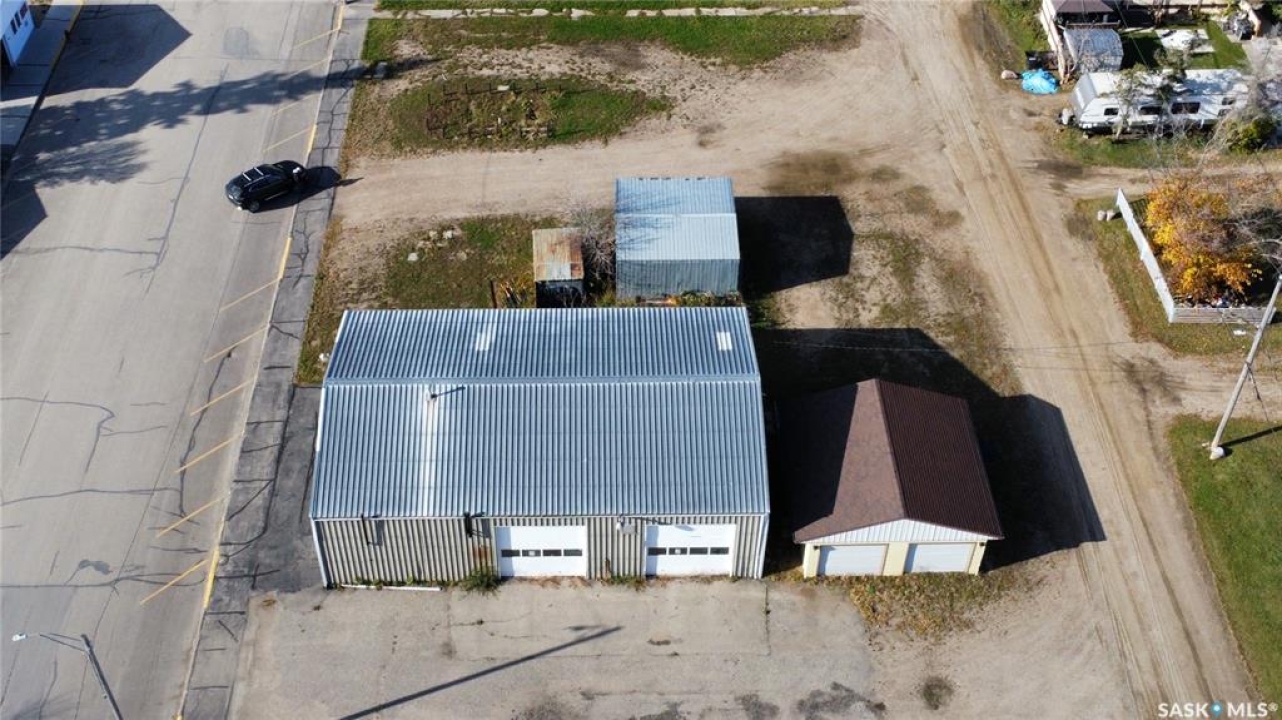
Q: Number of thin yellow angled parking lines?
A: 10